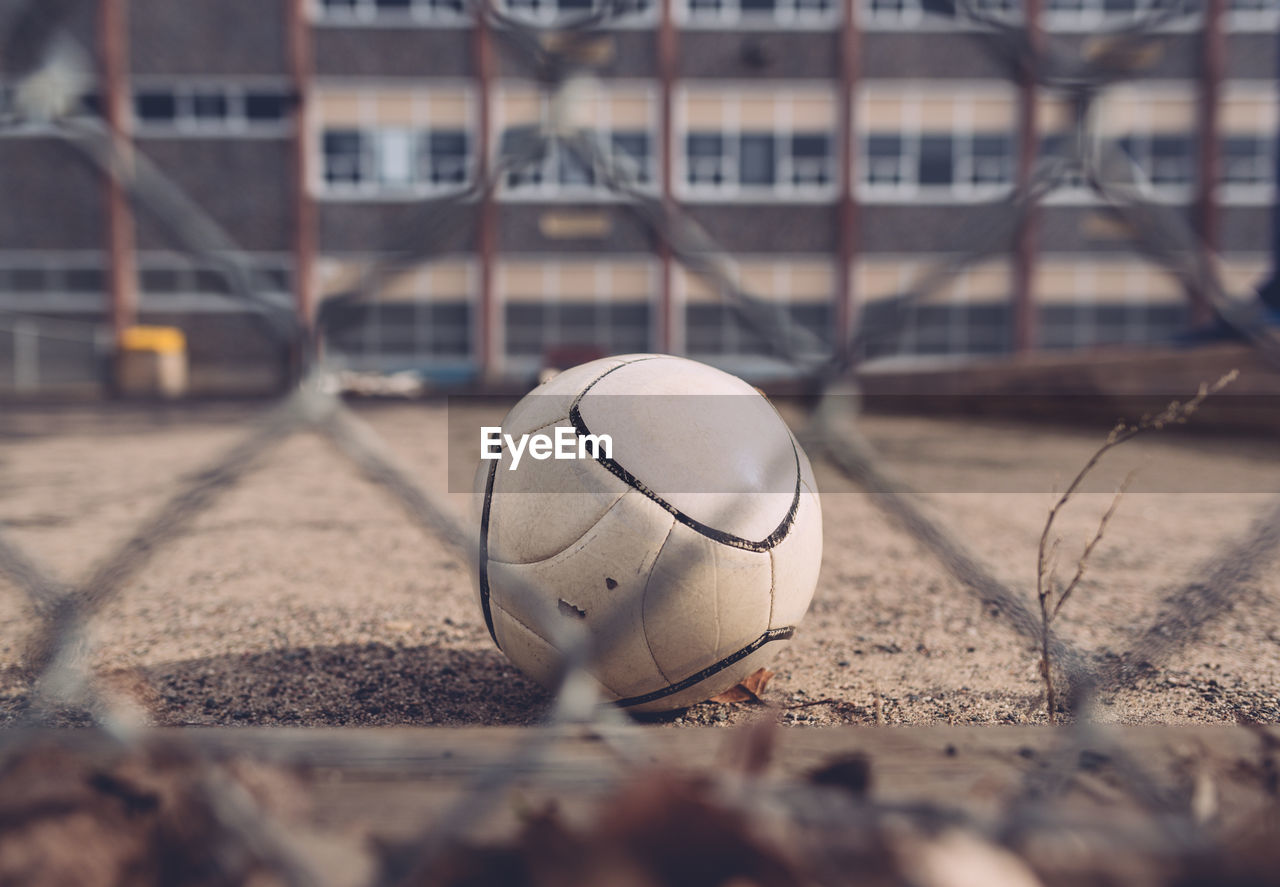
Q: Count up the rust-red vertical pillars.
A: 7